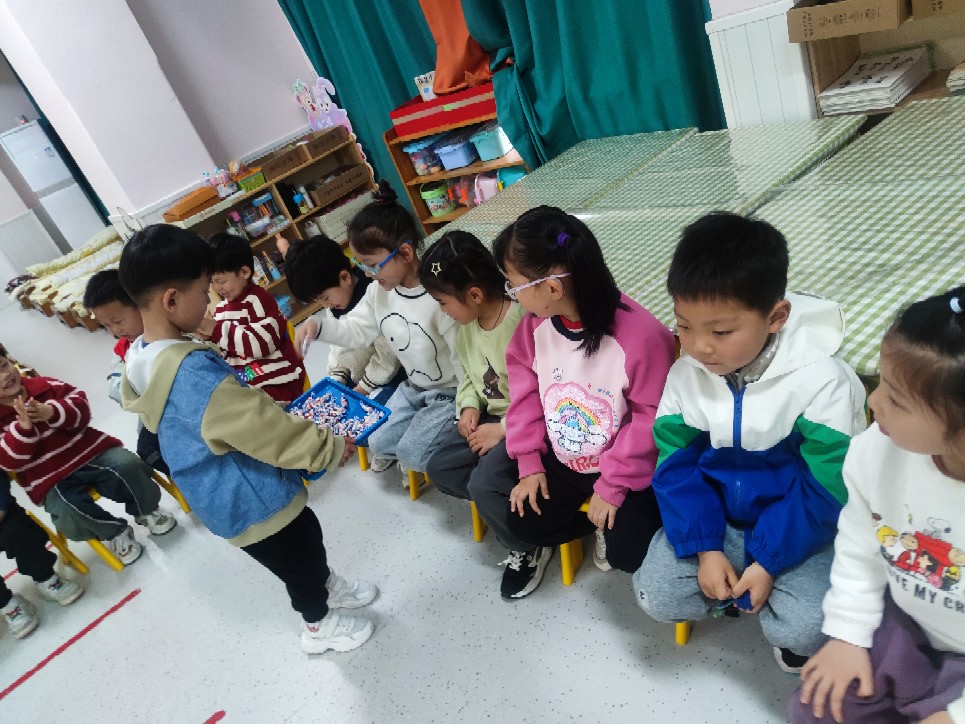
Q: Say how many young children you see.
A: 11